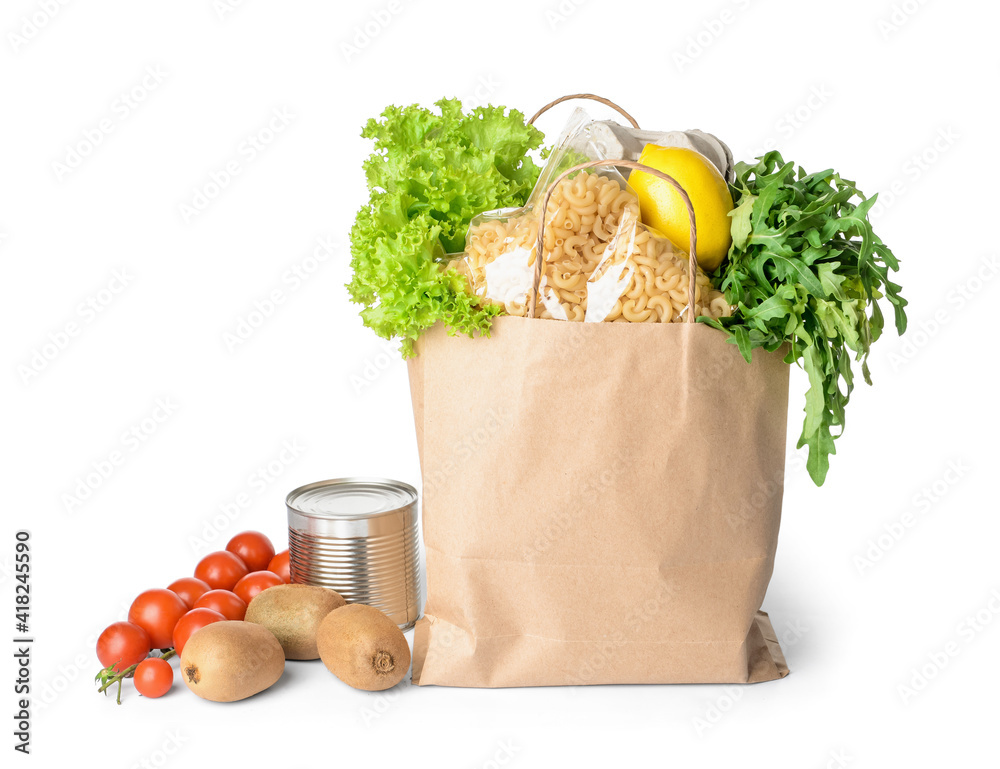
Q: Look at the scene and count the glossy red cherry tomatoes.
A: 10